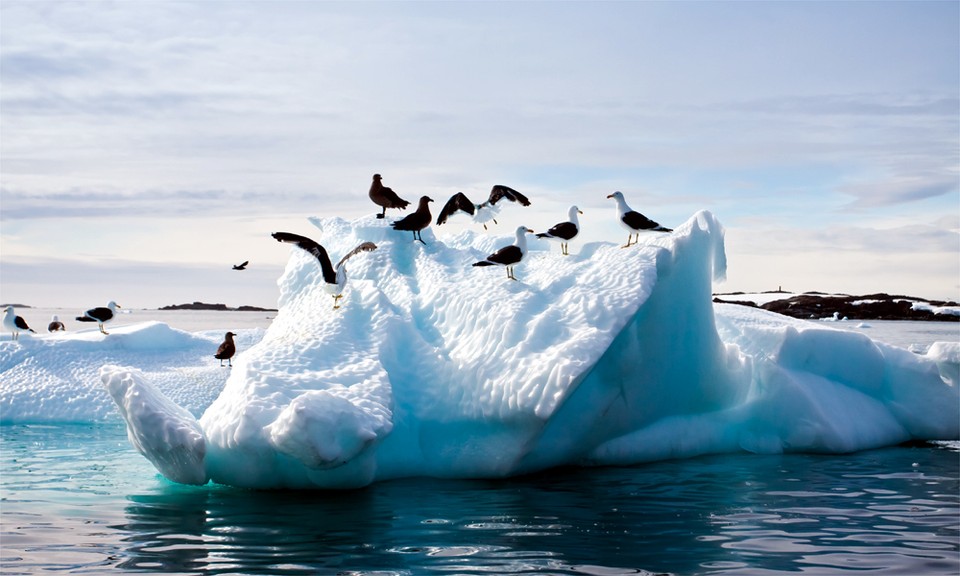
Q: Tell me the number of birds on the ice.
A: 11